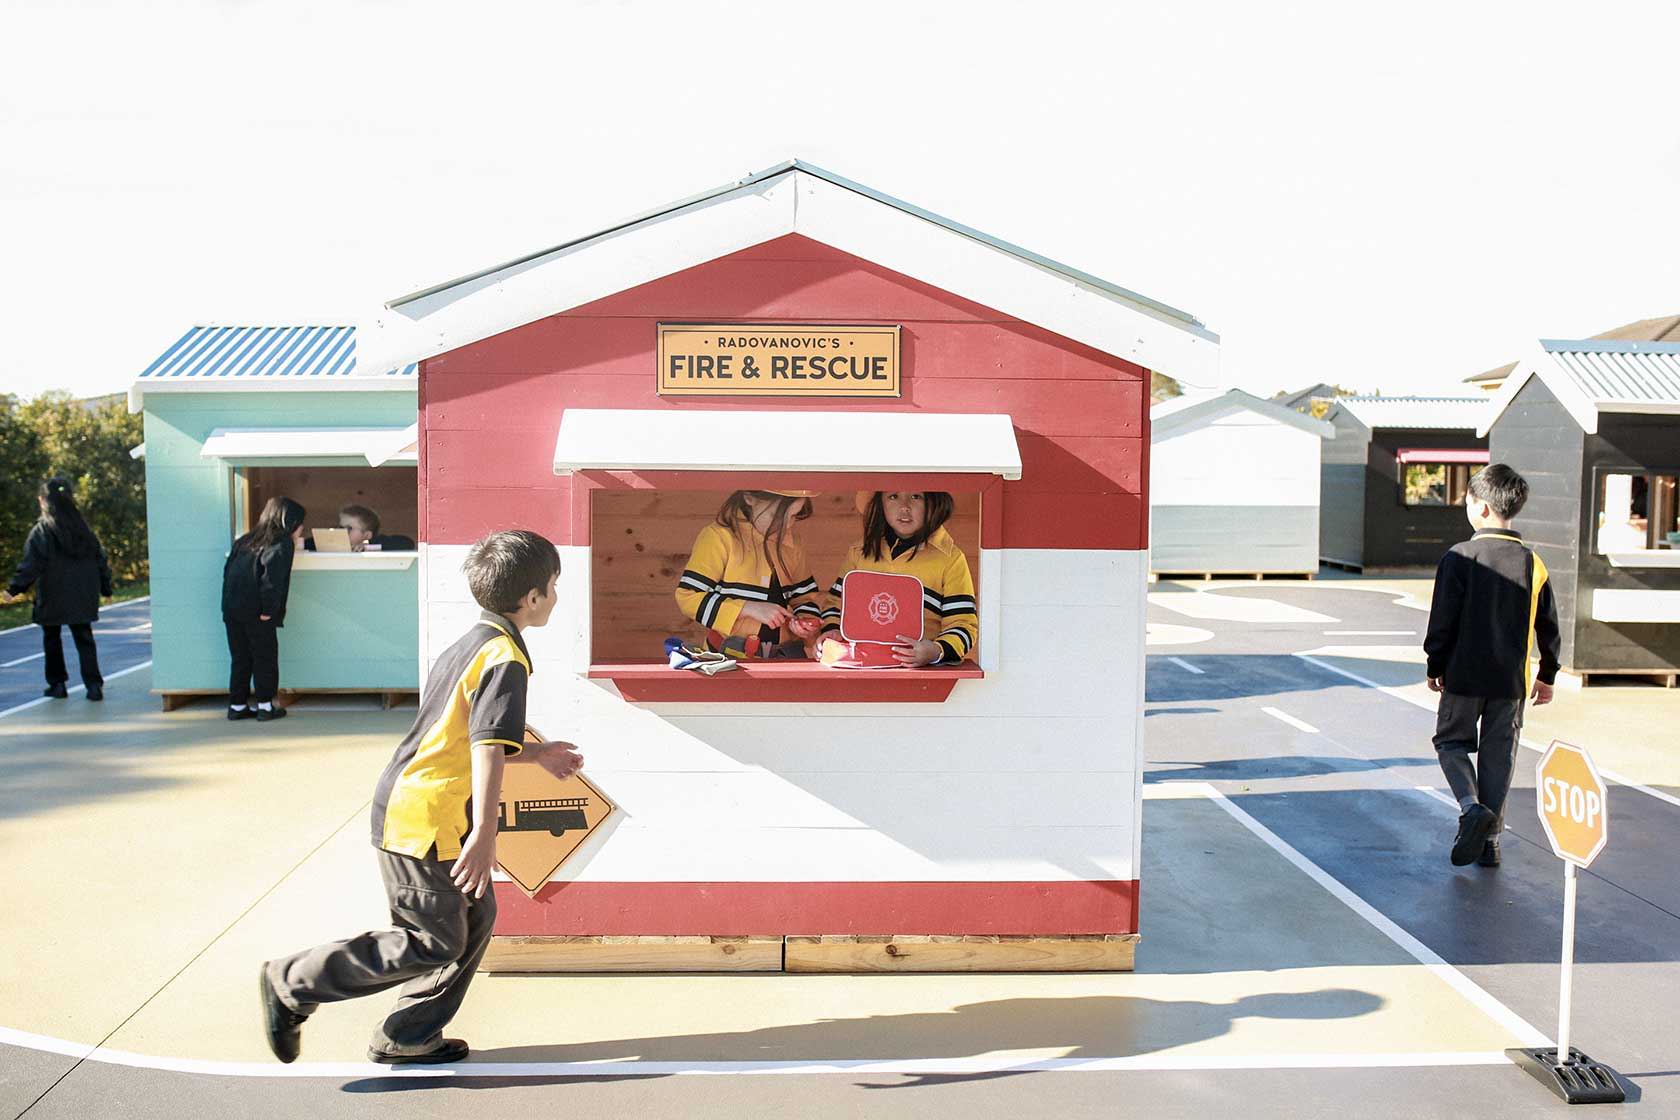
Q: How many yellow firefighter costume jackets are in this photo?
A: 2